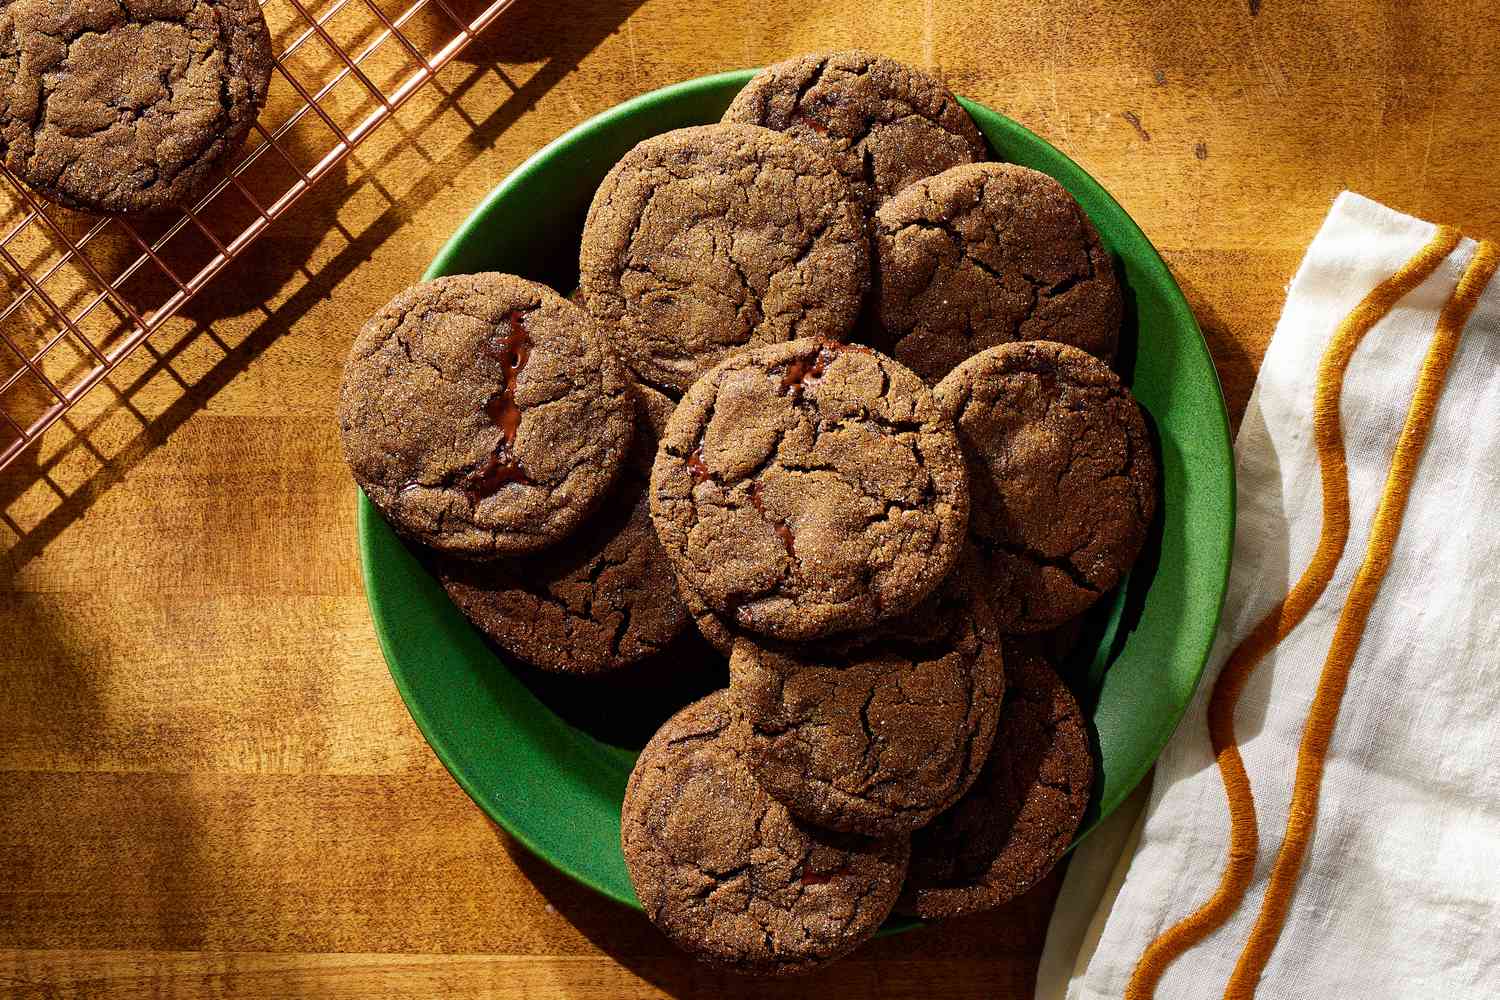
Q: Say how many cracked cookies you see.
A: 11